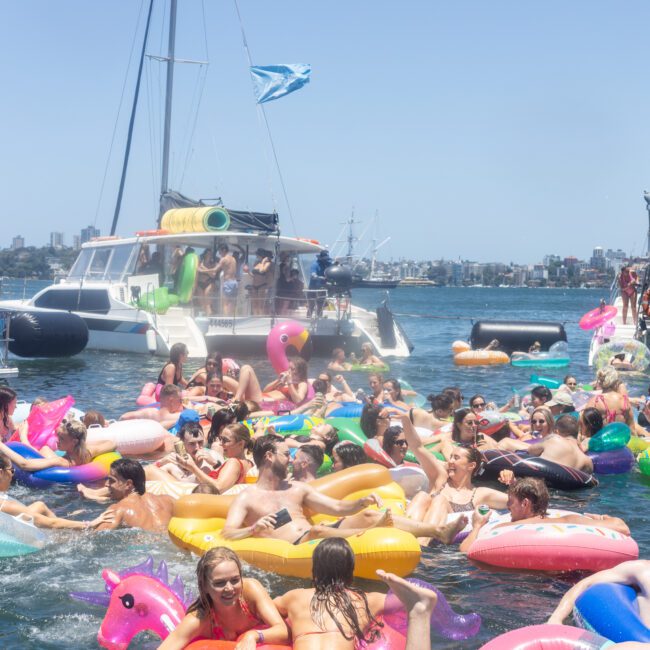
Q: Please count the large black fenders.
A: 2